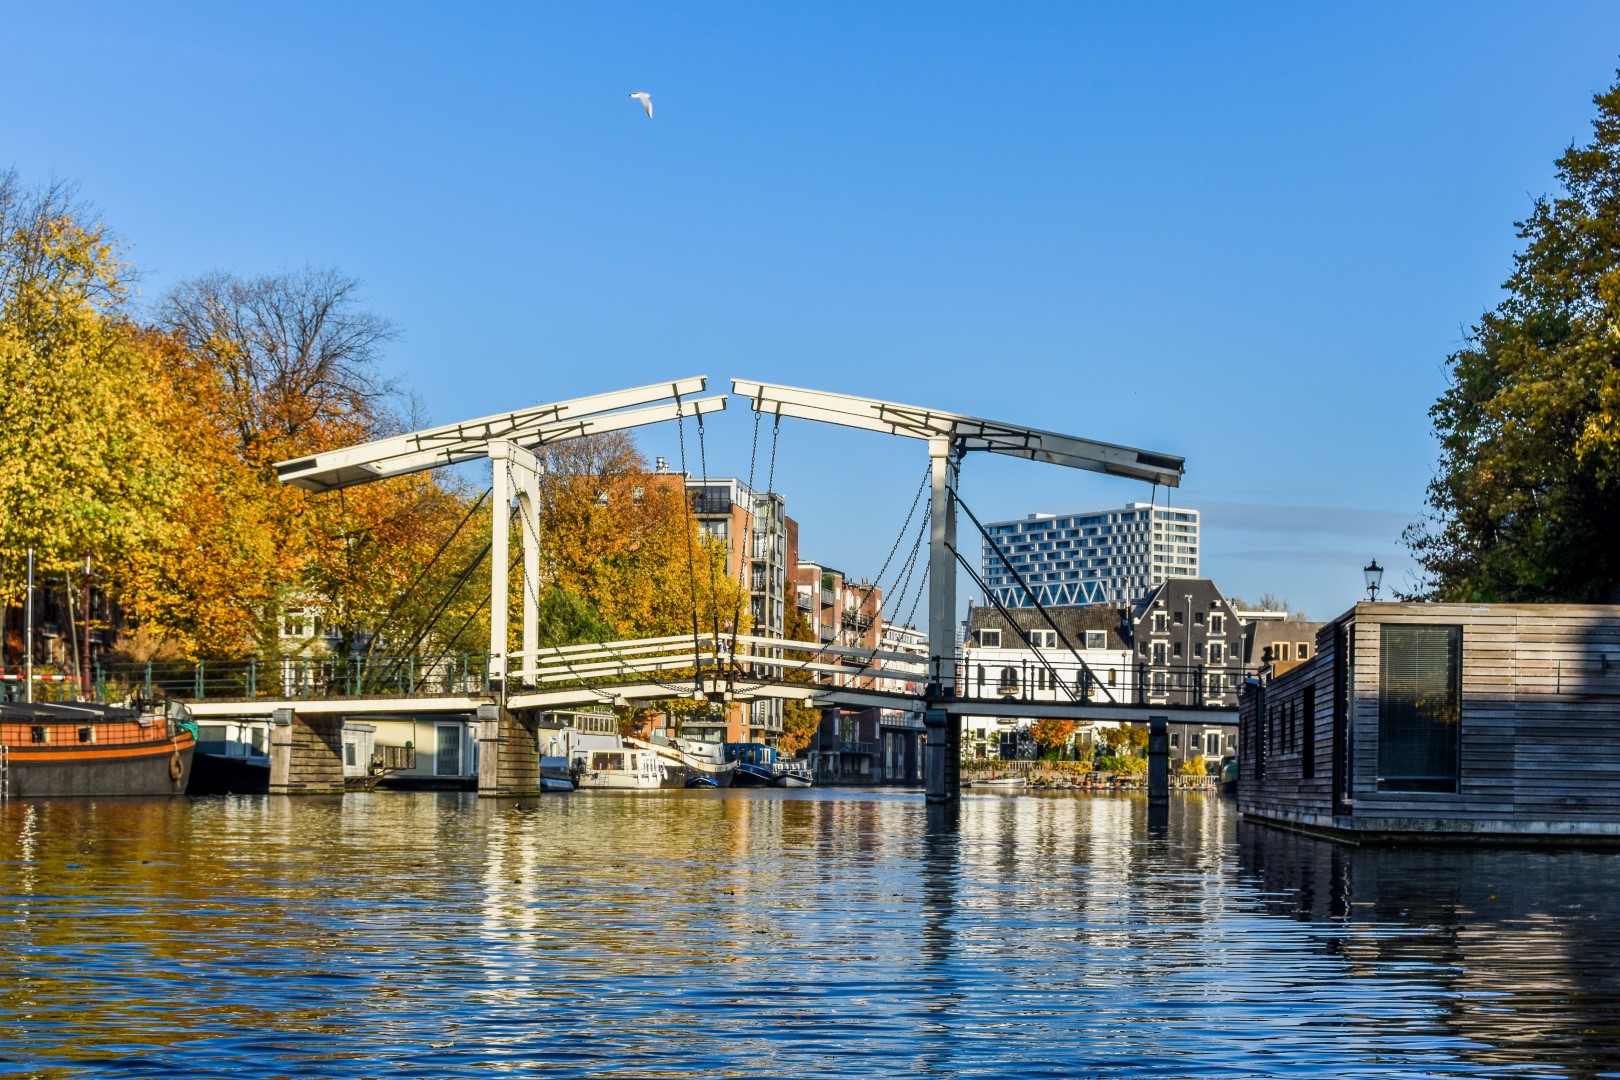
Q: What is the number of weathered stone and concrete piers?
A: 4